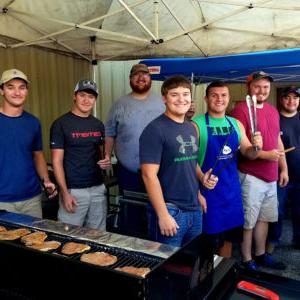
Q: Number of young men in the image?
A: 7